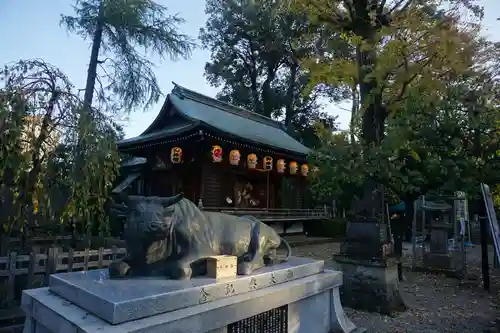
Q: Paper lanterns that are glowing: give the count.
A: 8